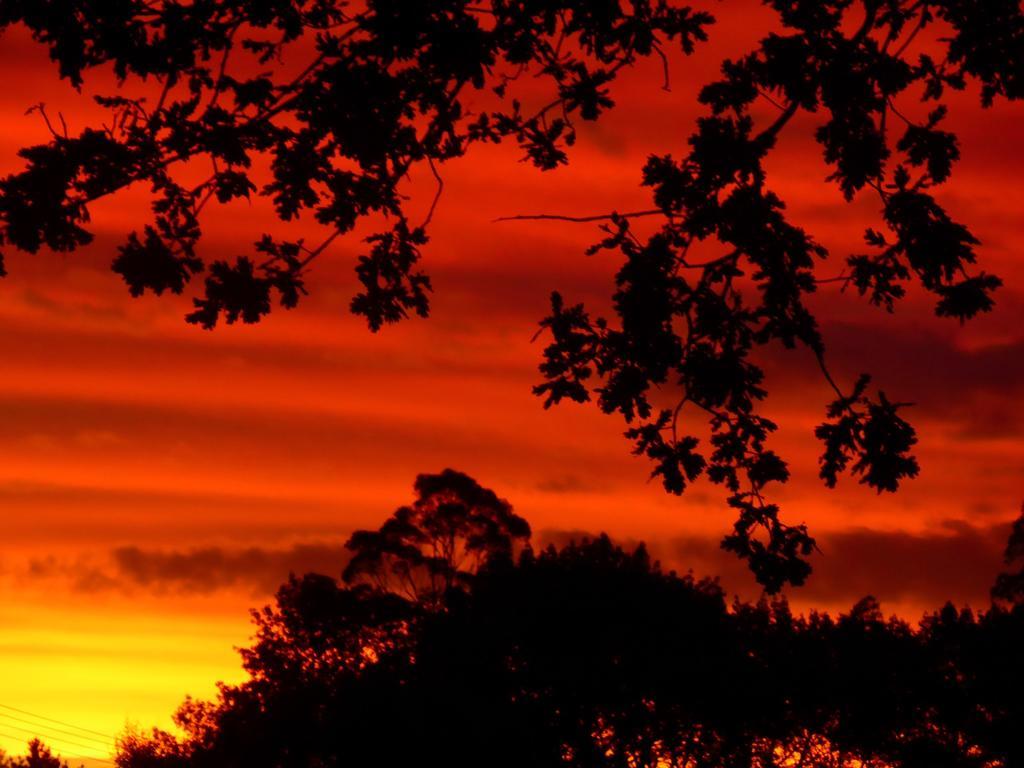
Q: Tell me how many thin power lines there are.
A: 4